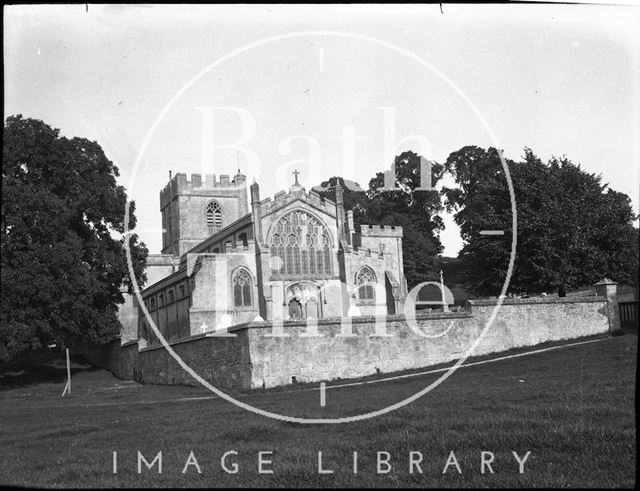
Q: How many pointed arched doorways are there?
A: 2